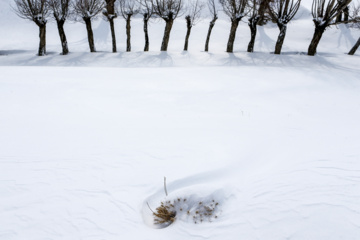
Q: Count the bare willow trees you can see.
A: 14